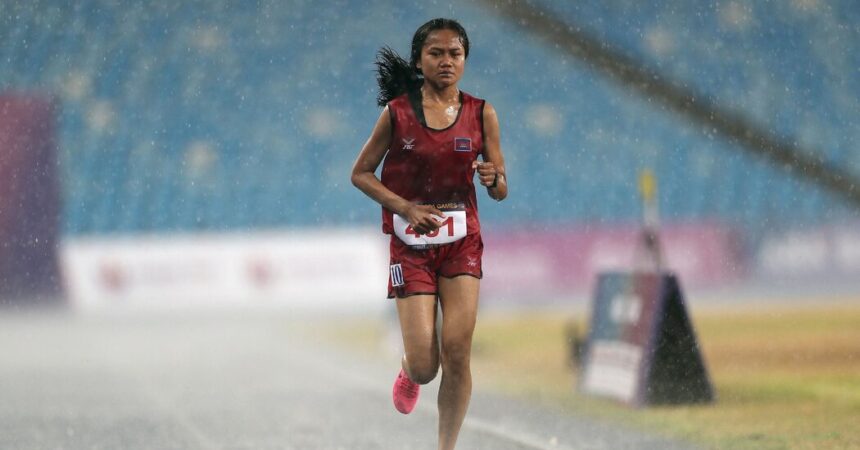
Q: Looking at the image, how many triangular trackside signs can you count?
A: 1